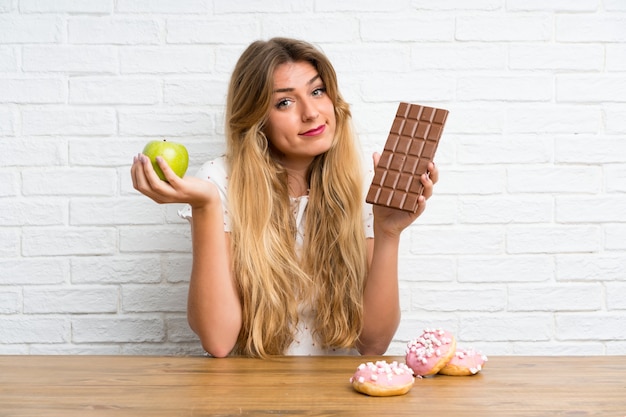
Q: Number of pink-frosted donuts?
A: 3